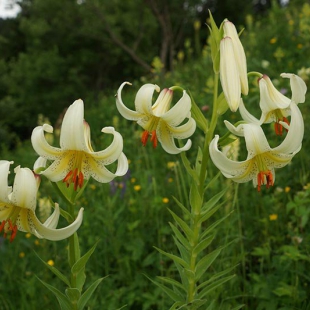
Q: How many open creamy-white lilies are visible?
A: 5